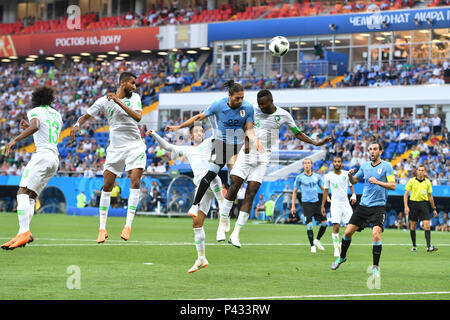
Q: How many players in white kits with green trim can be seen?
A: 5